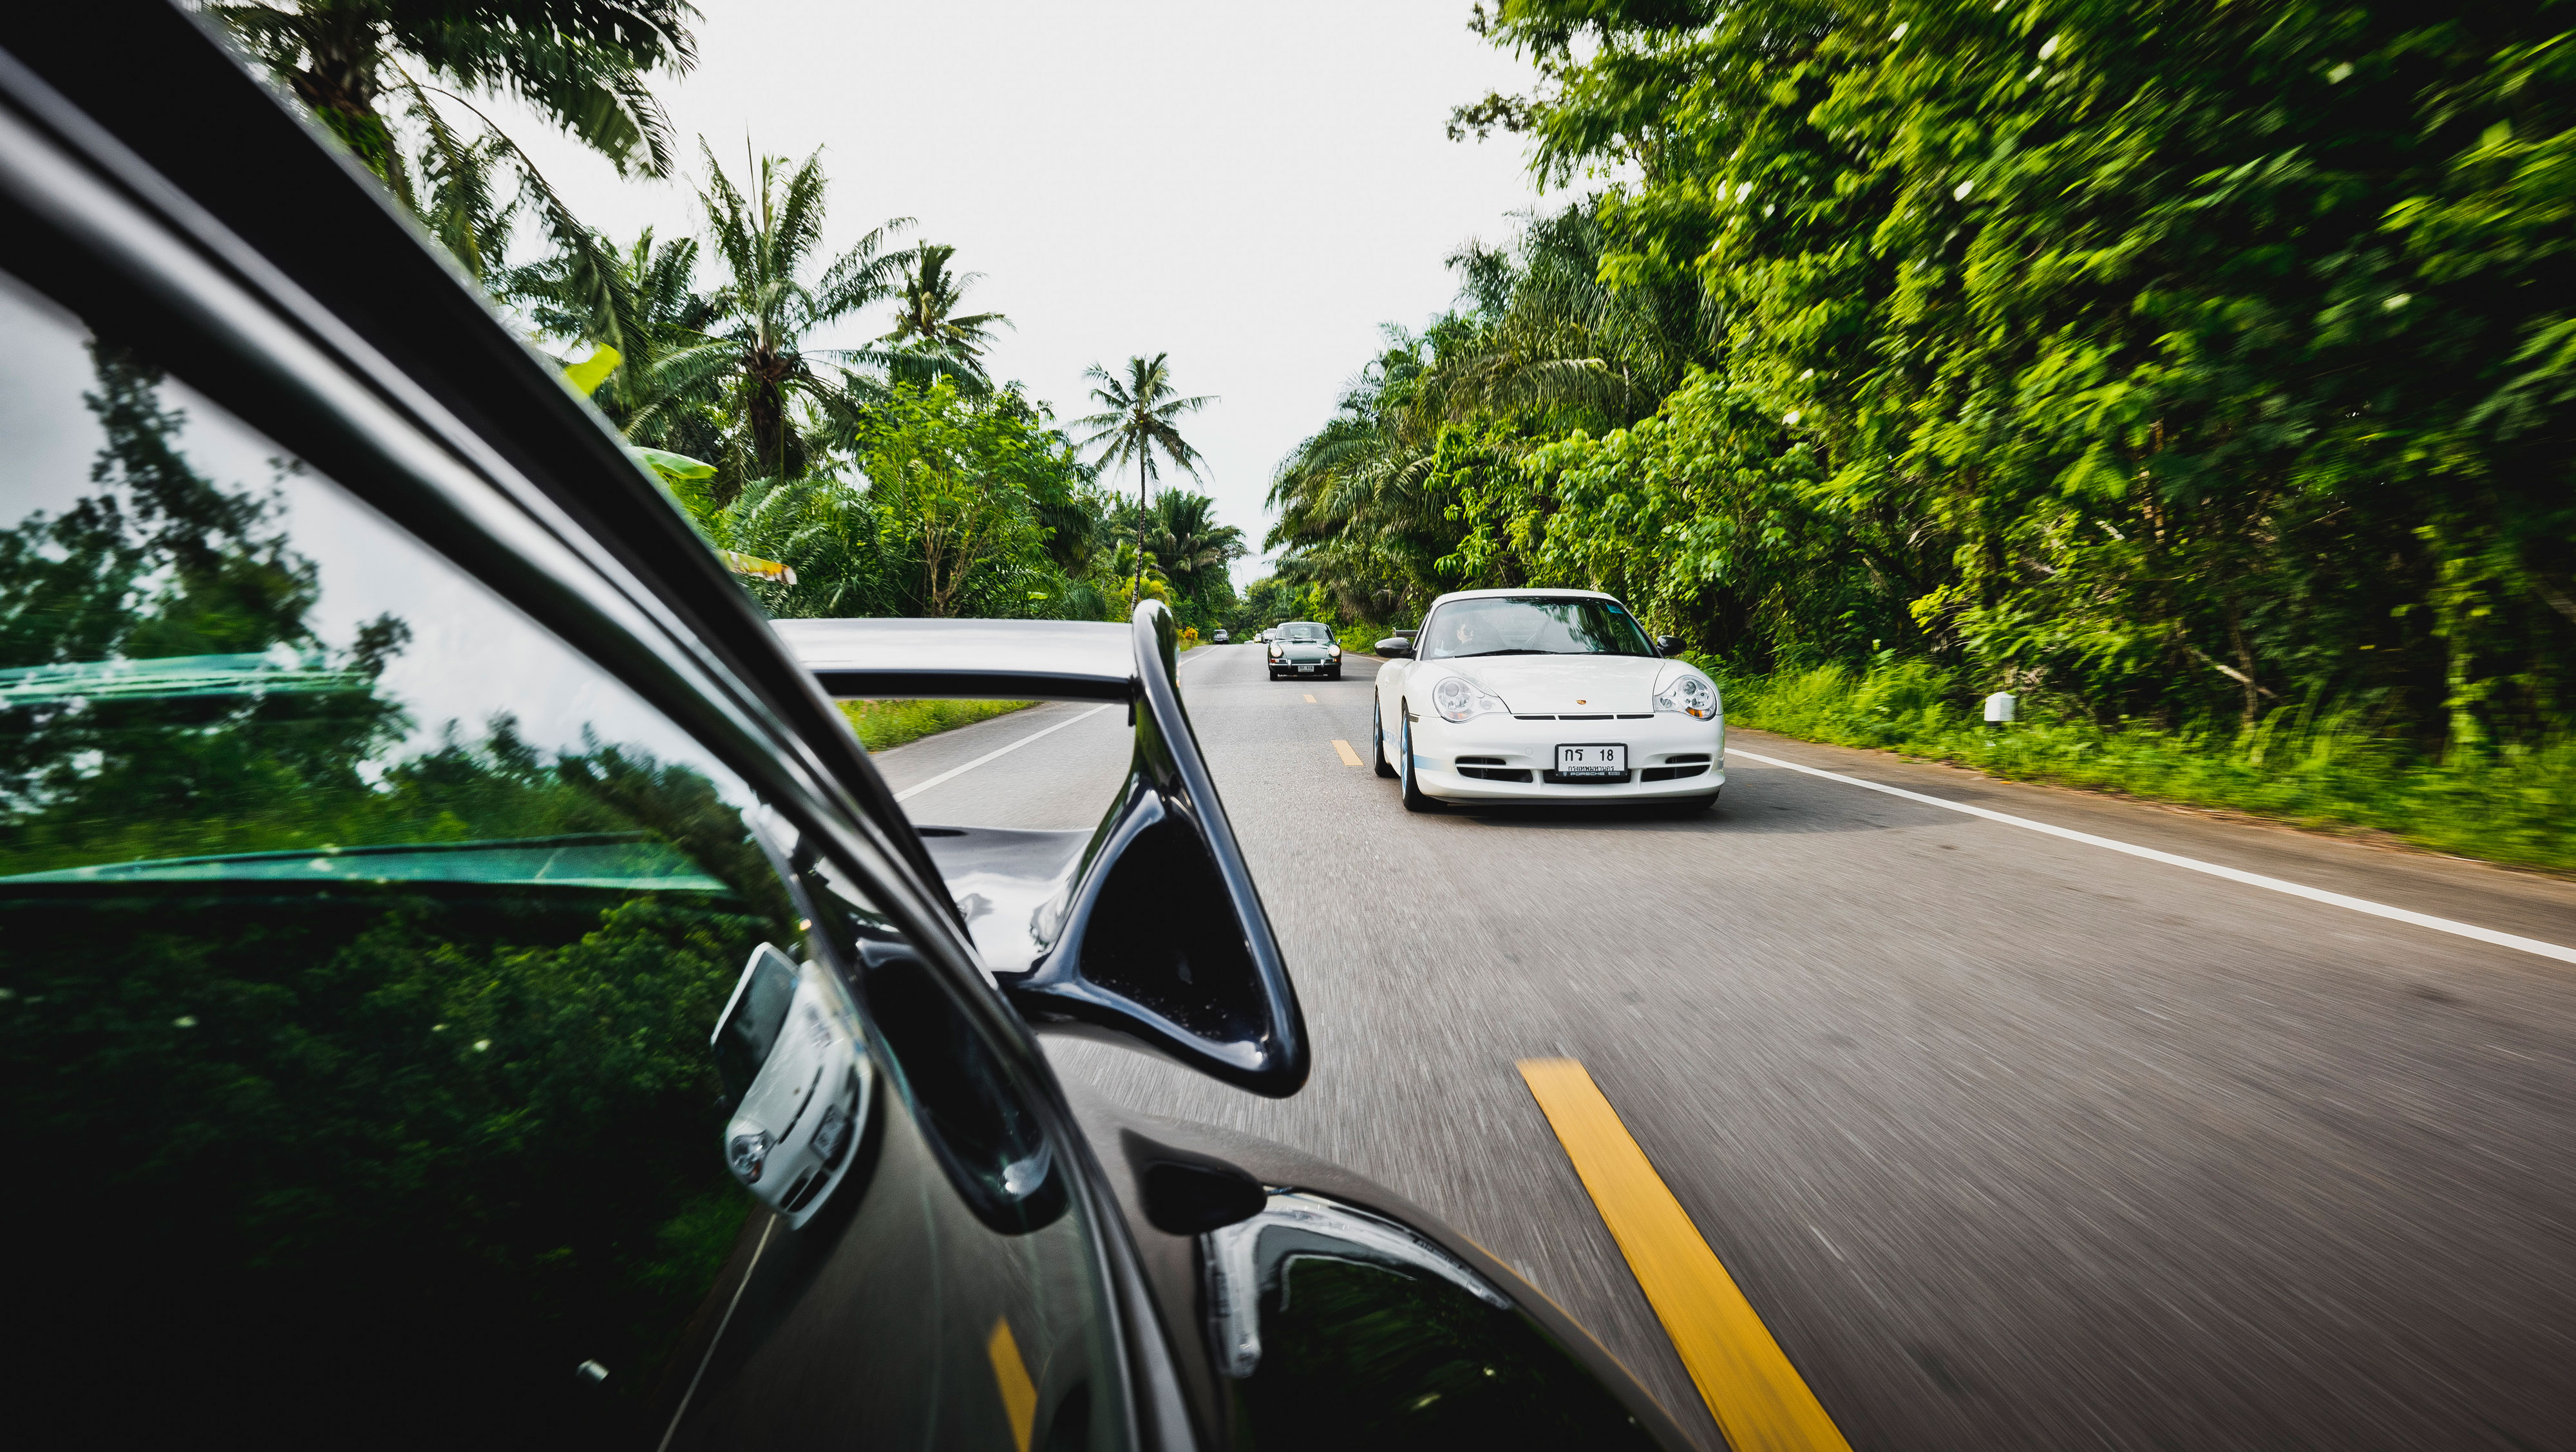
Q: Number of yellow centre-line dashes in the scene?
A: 3